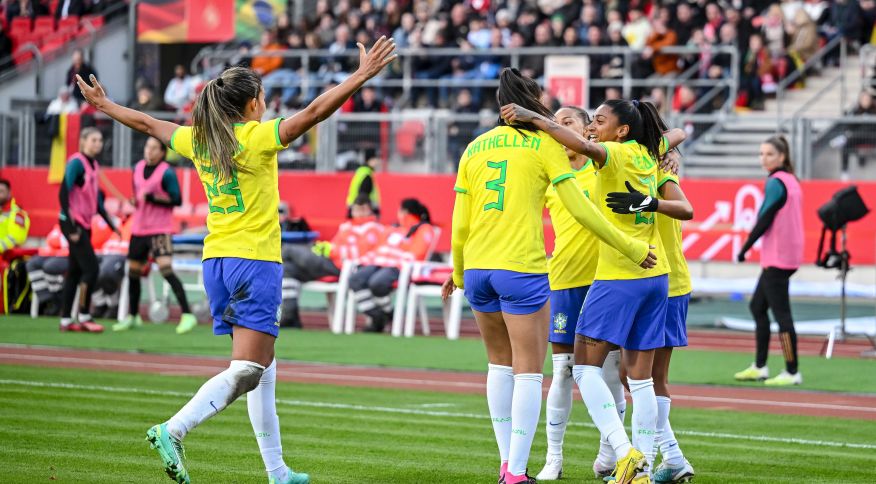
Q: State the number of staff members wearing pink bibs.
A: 3